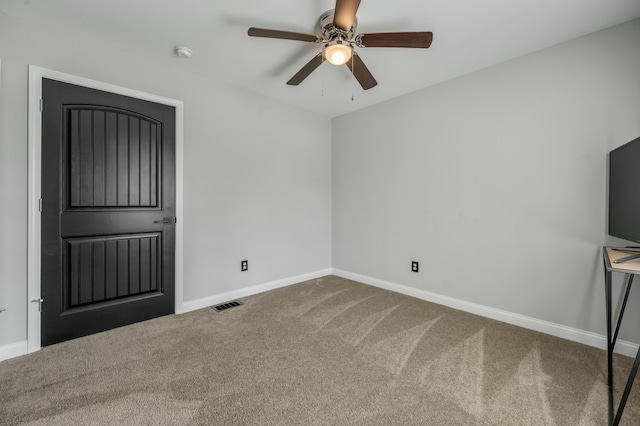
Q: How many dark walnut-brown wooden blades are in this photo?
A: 5